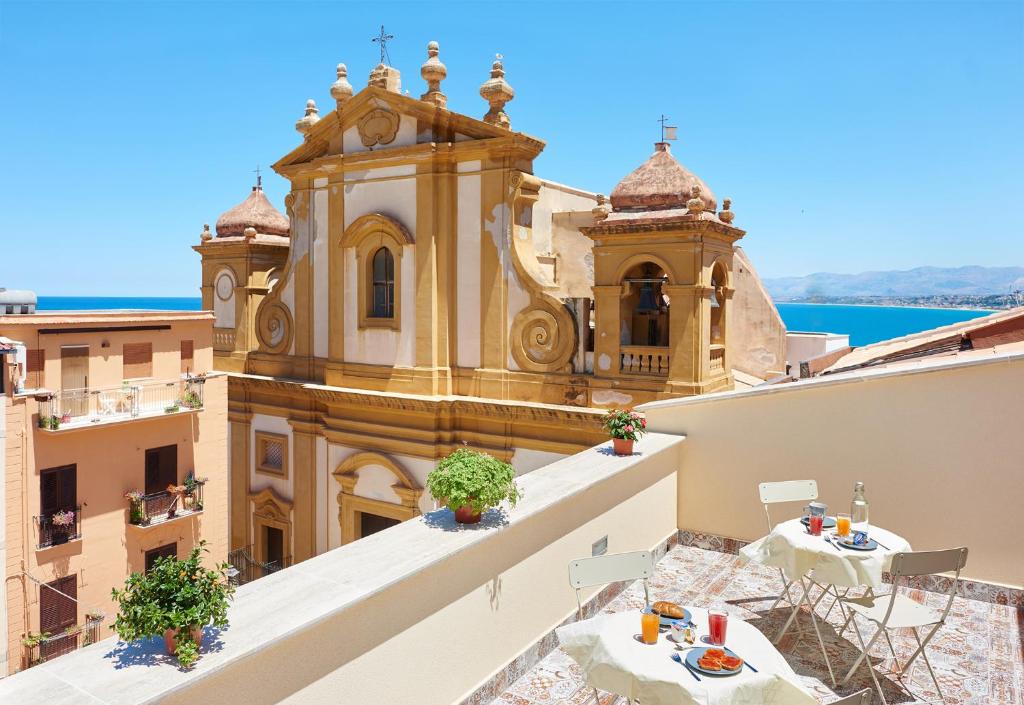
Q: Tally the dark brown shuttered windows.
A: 4